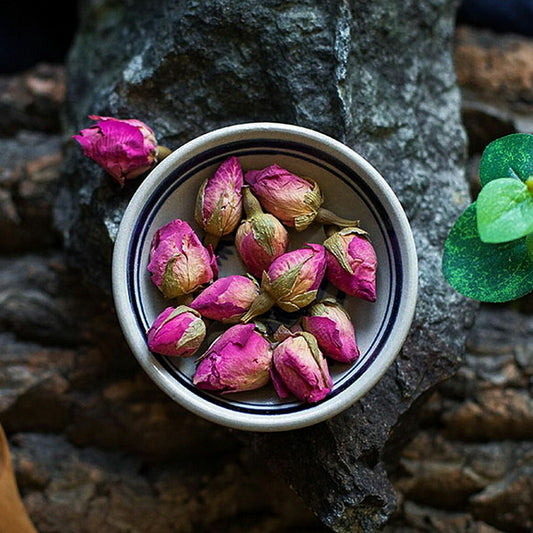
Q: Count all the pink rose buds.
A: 12